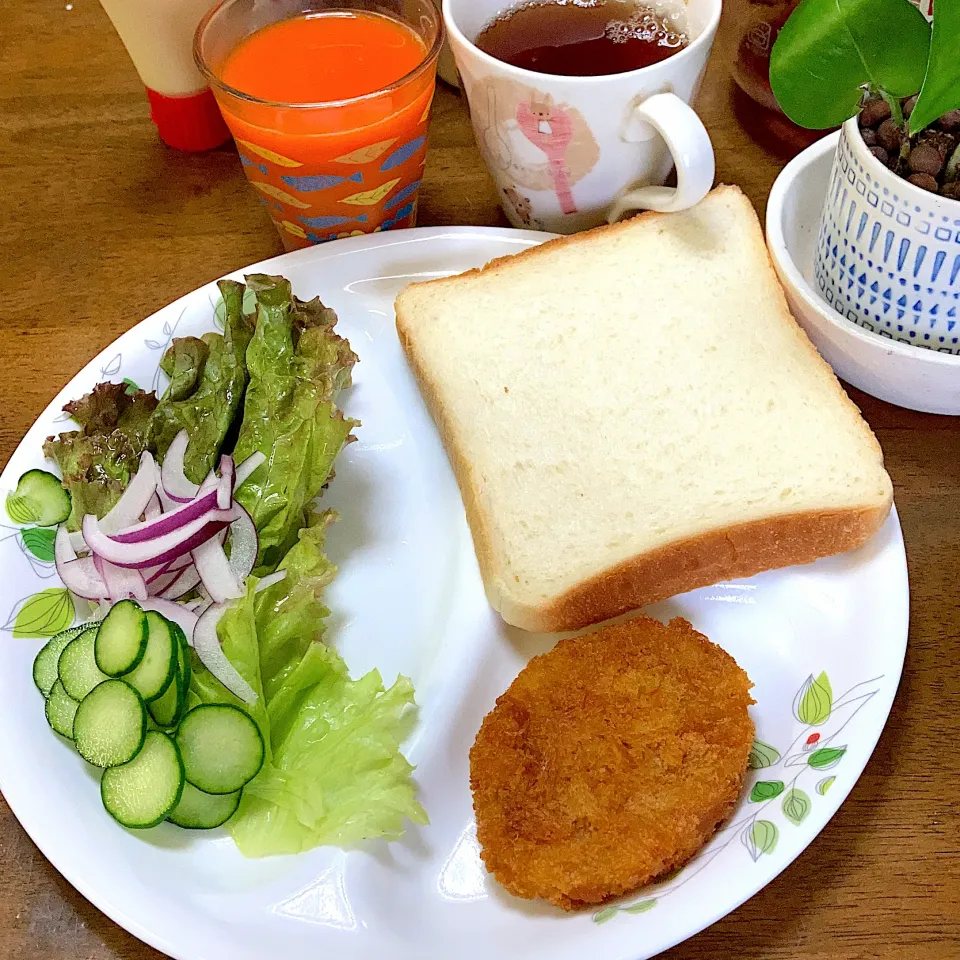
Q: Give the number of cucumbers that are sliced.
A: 12